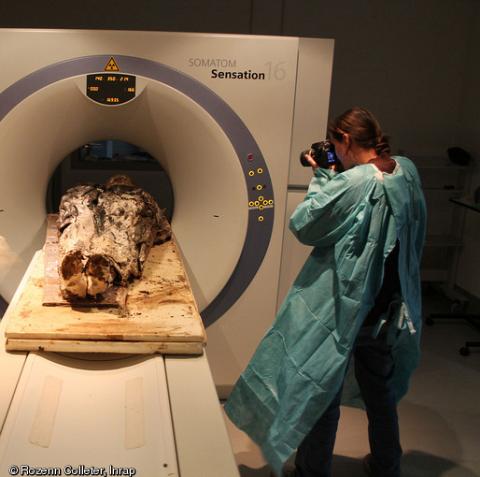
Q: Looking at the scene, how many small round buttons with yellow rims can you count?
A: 10